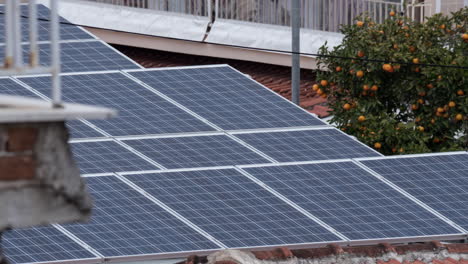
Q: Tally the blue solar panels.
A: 13